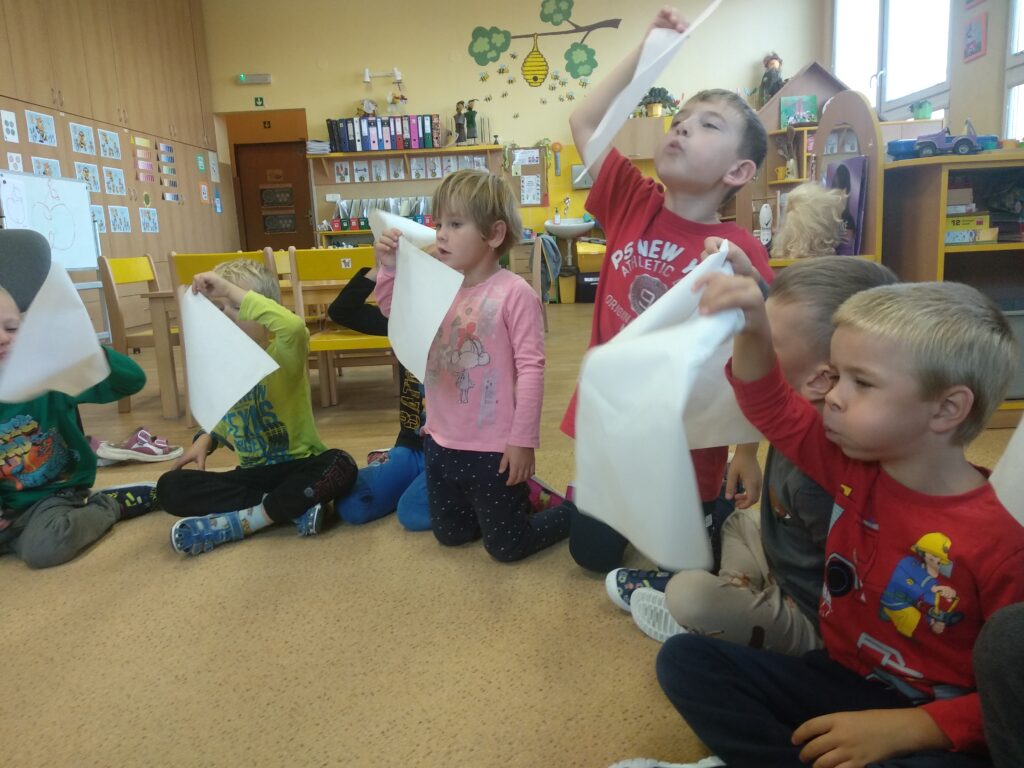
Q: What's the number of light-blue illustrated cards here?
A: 9